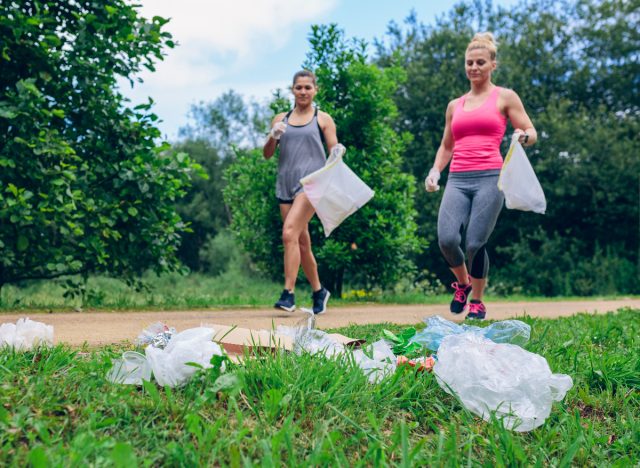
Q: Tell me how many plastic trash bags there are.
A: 2